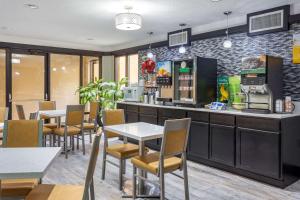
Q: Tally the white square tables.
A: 3